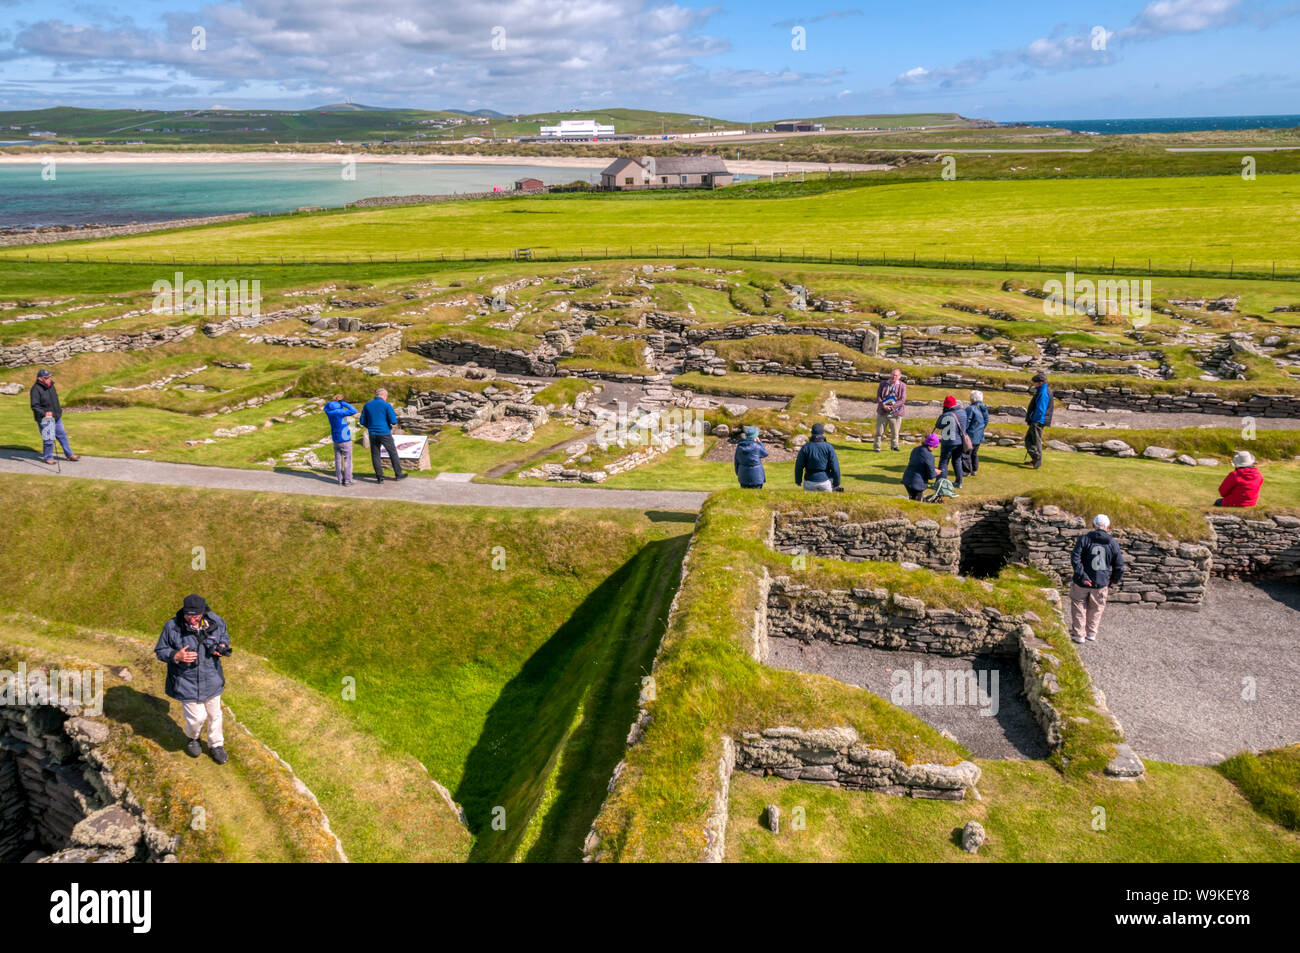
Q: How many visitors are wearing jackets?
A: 13